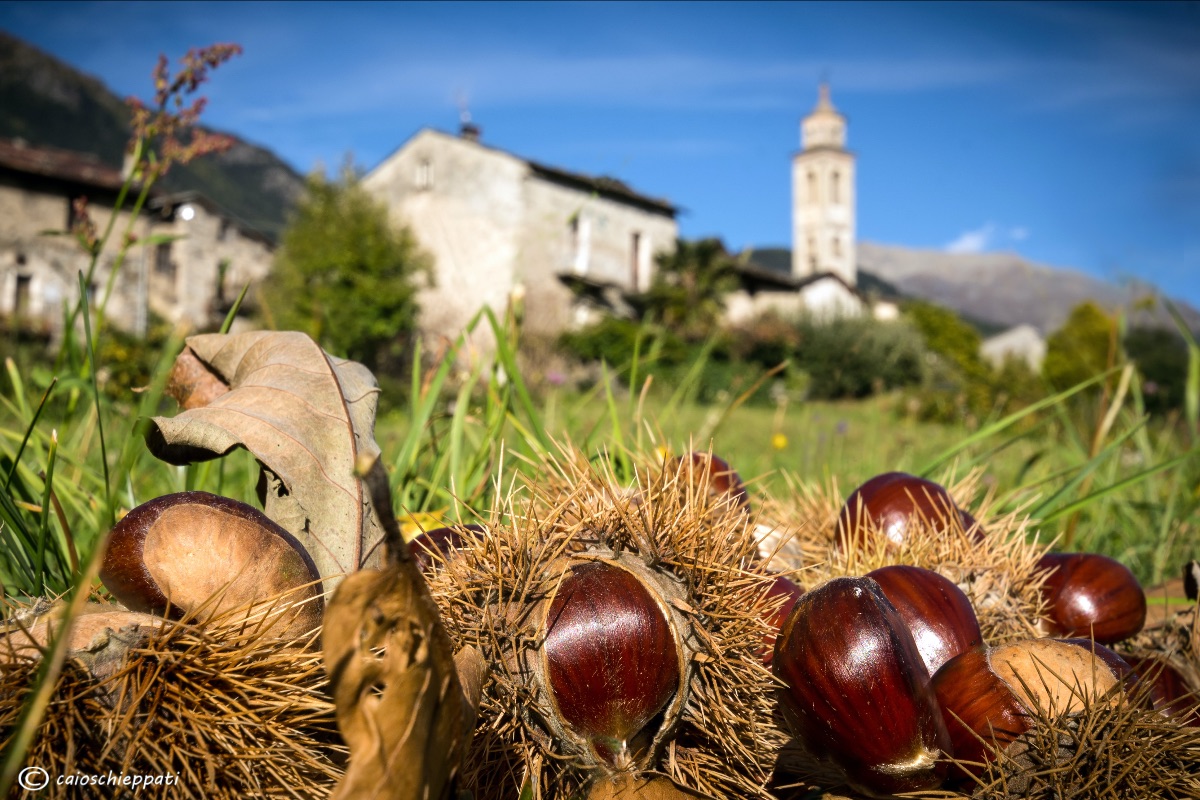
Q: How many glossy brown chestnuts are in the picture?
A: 11